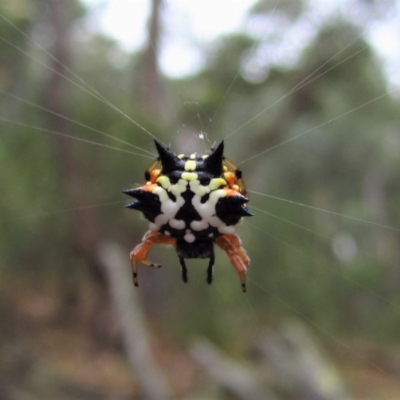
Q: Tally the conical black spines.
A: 6